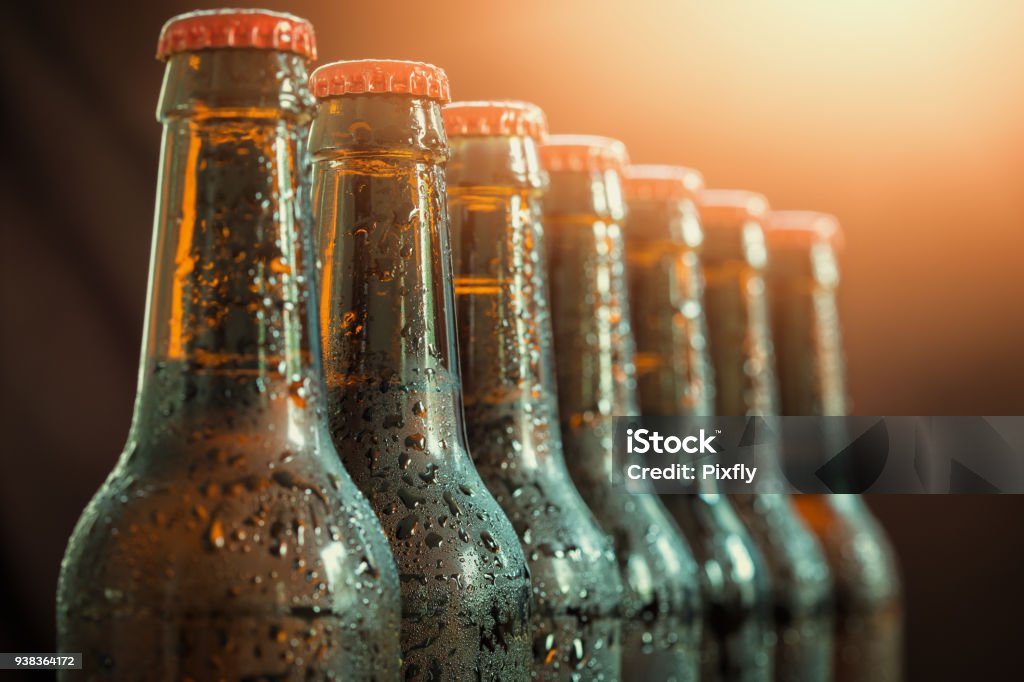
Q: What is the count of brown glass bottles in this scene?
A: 7